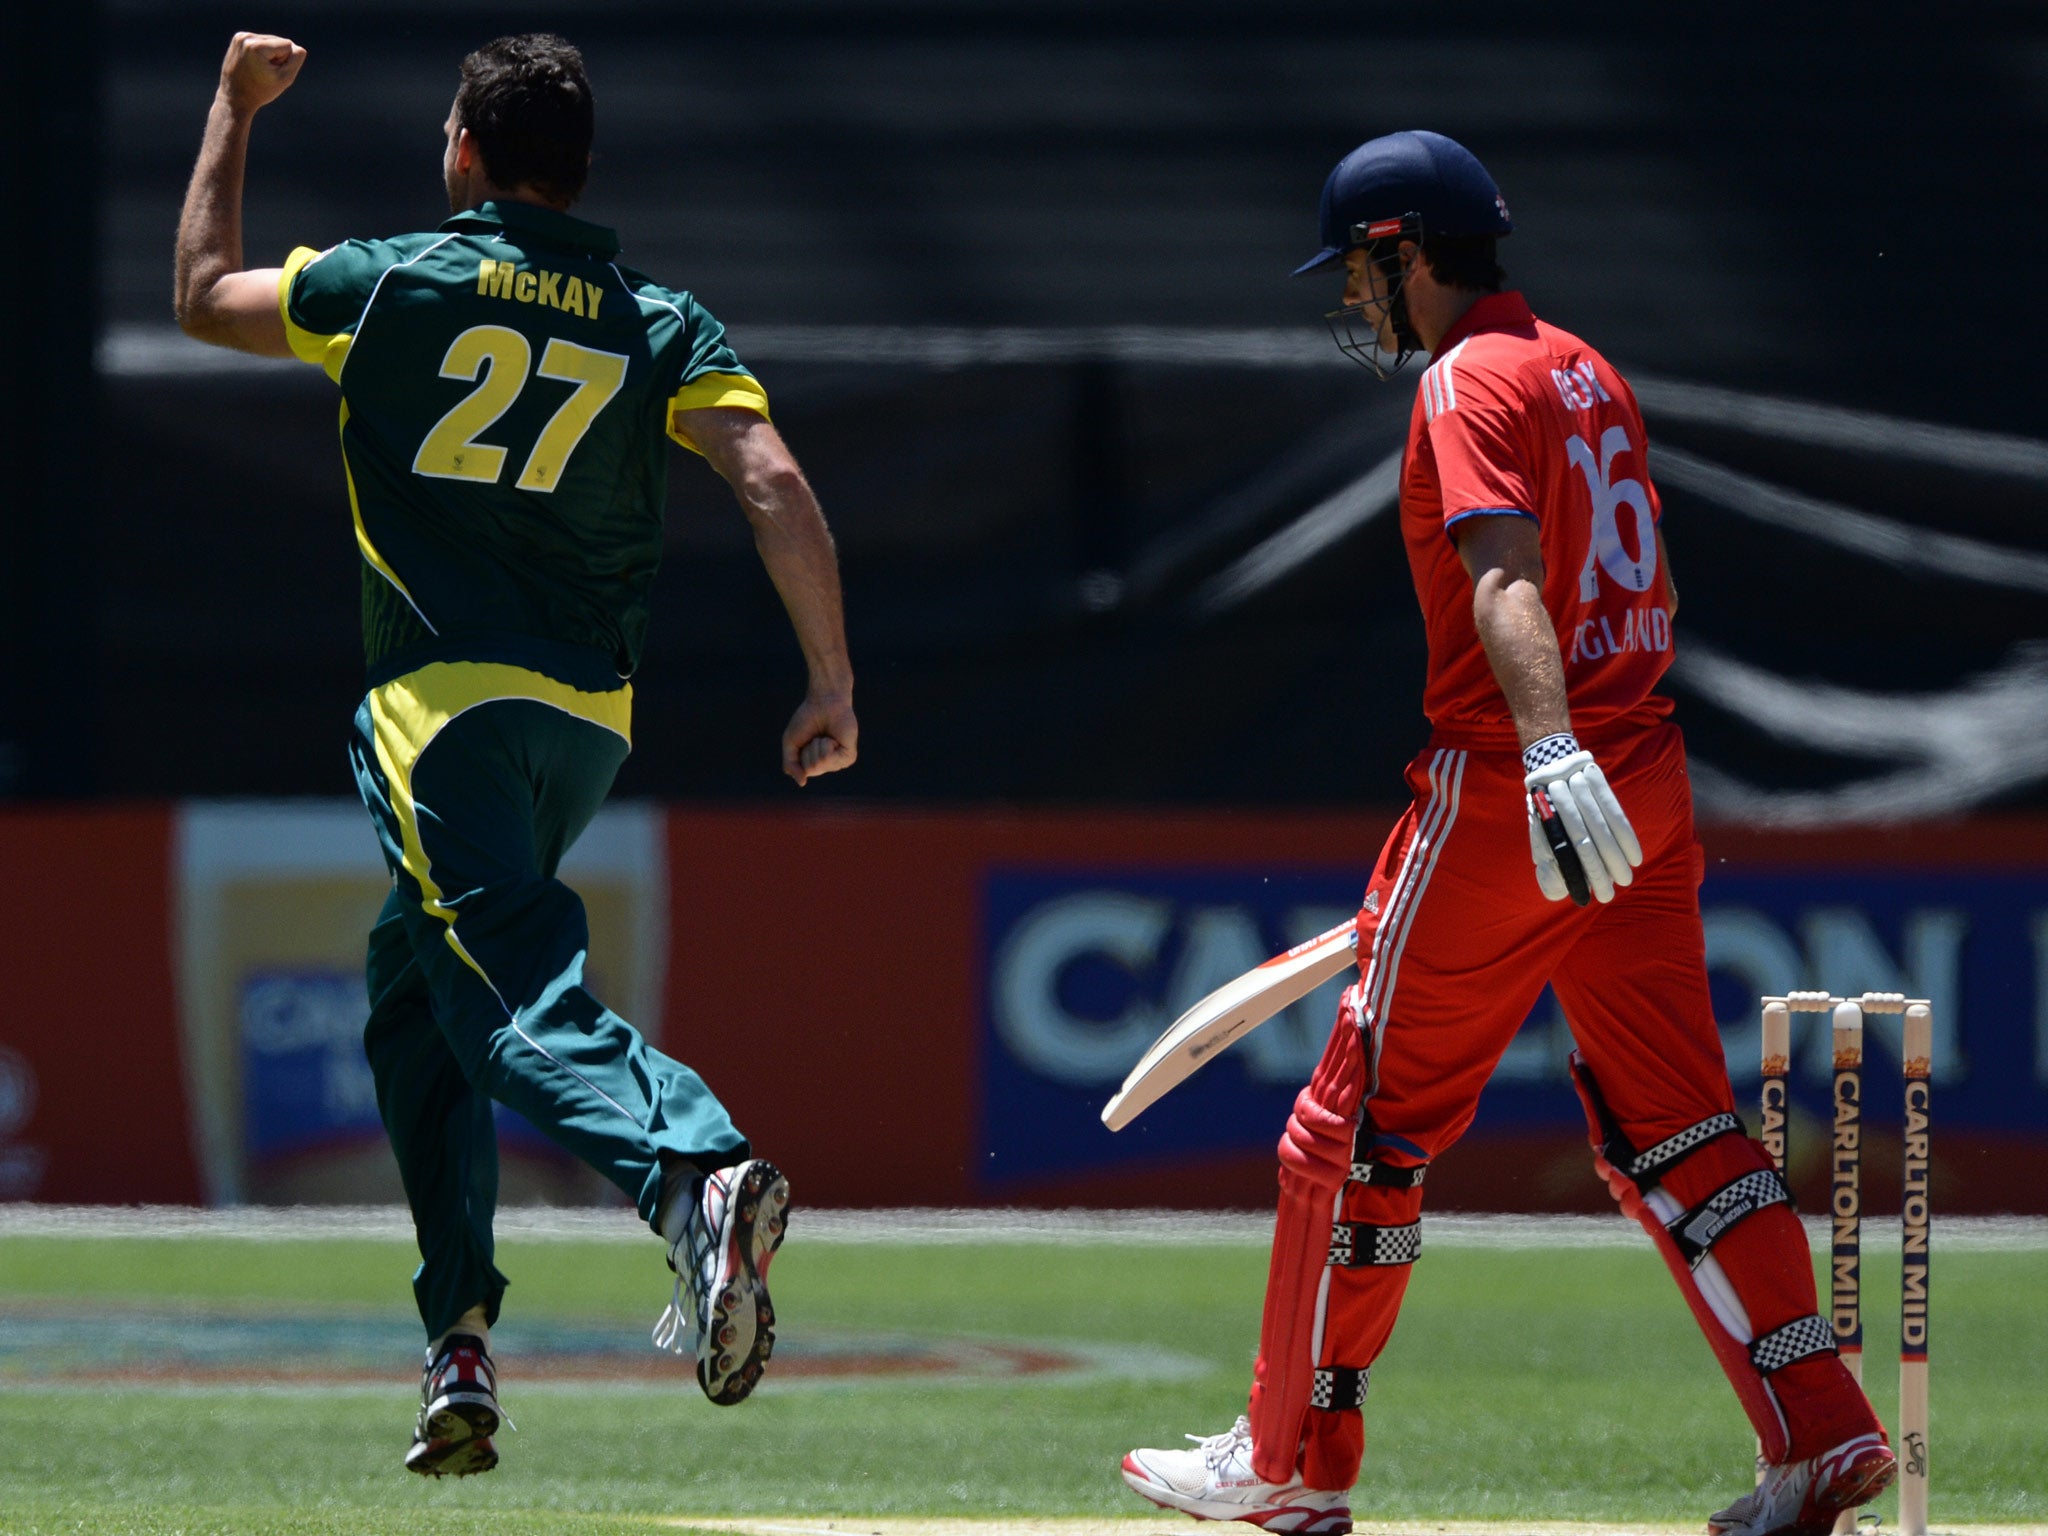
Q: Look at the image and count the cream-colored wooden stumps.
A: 3